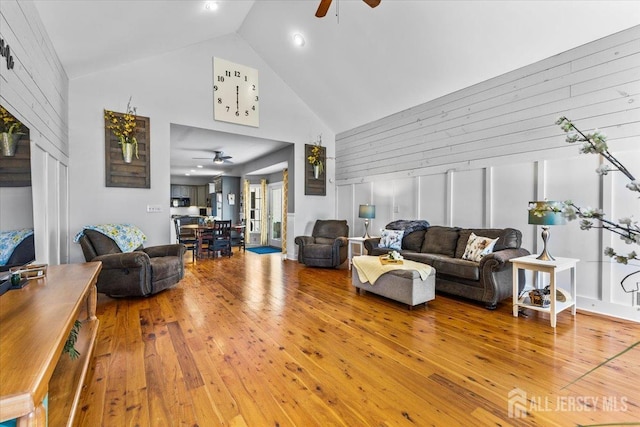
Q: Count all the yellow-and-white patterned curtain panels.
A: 3